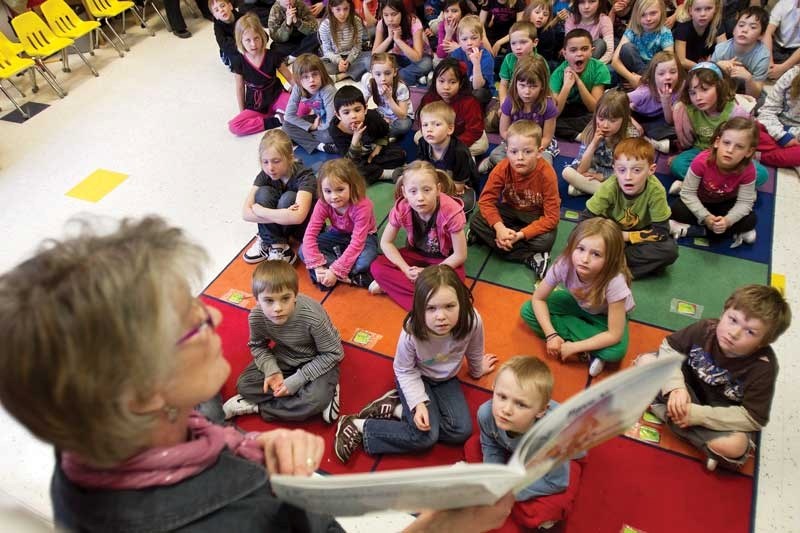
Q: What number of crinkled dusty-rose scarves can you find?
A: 1